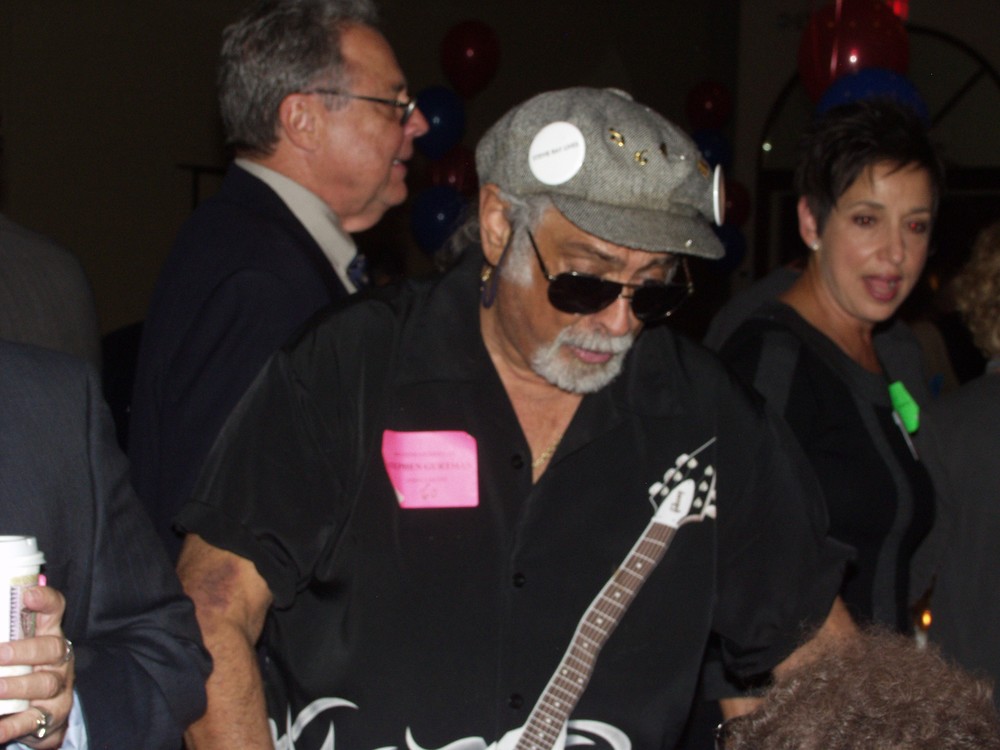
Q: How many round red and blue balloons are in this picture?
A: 10